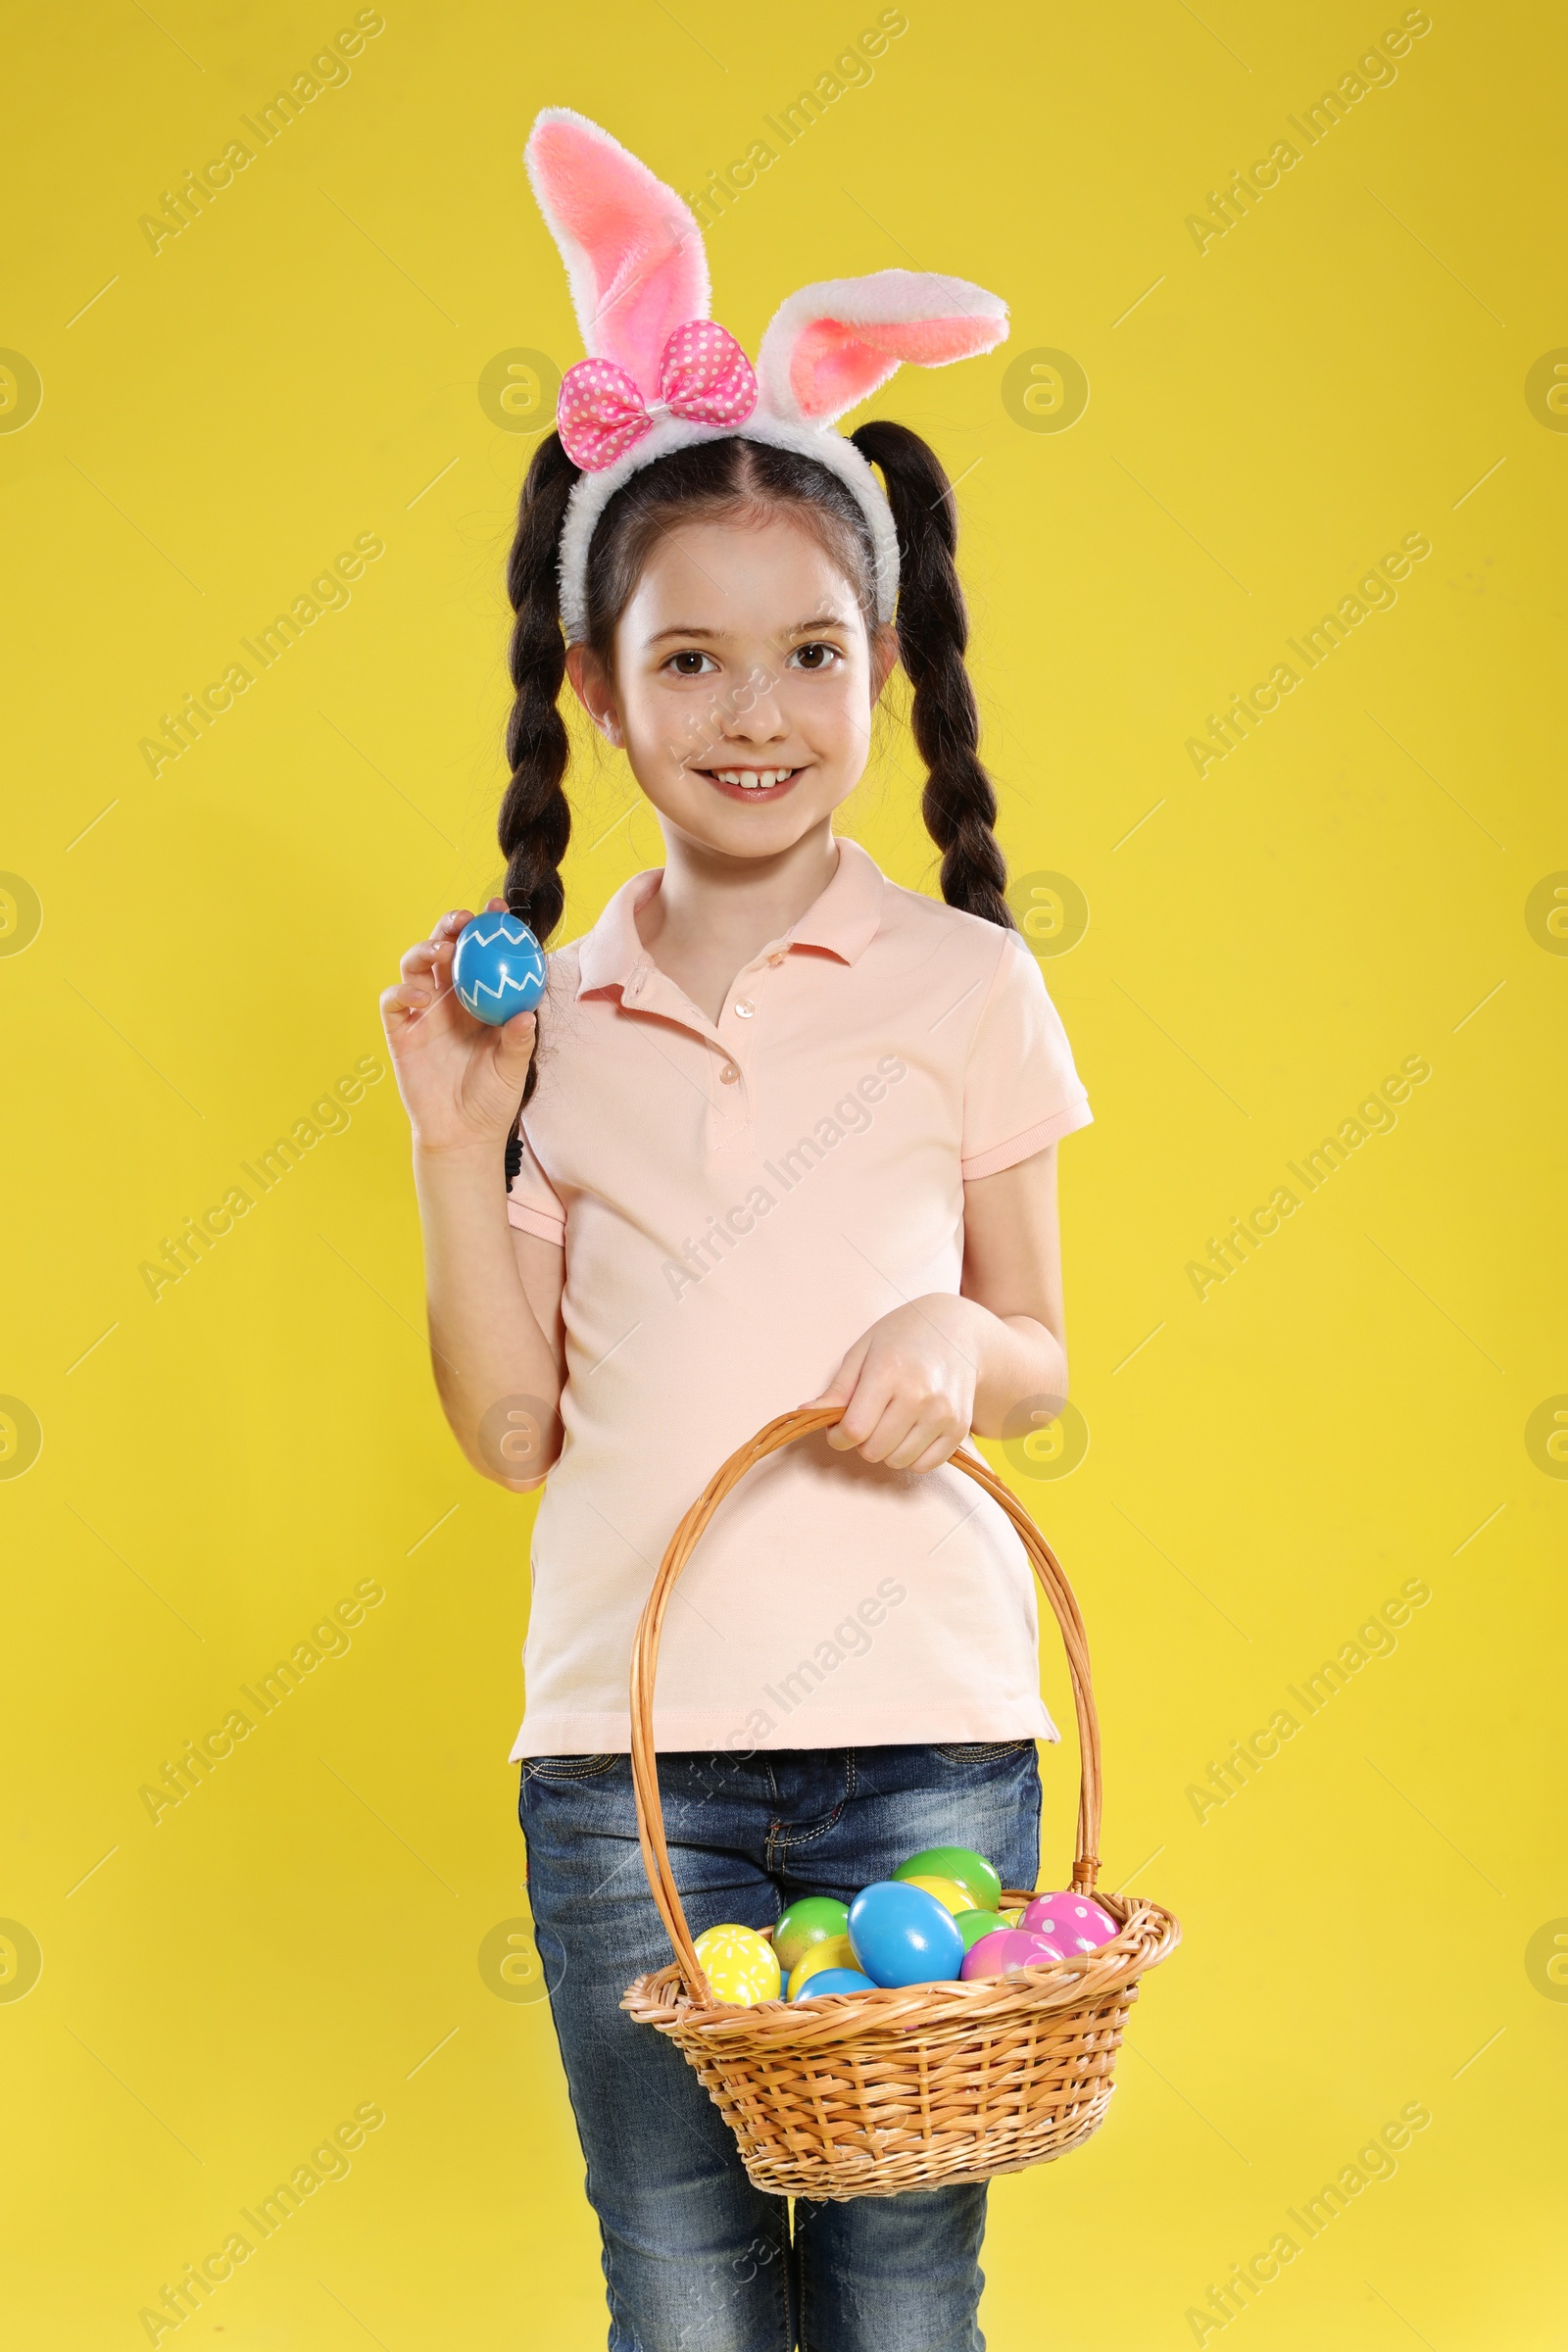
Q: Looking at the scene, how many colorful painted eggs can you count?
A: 13